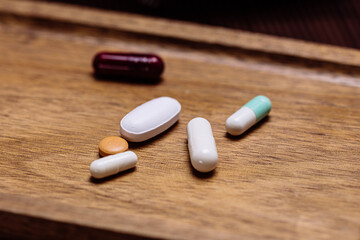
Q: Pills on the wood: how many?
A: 6